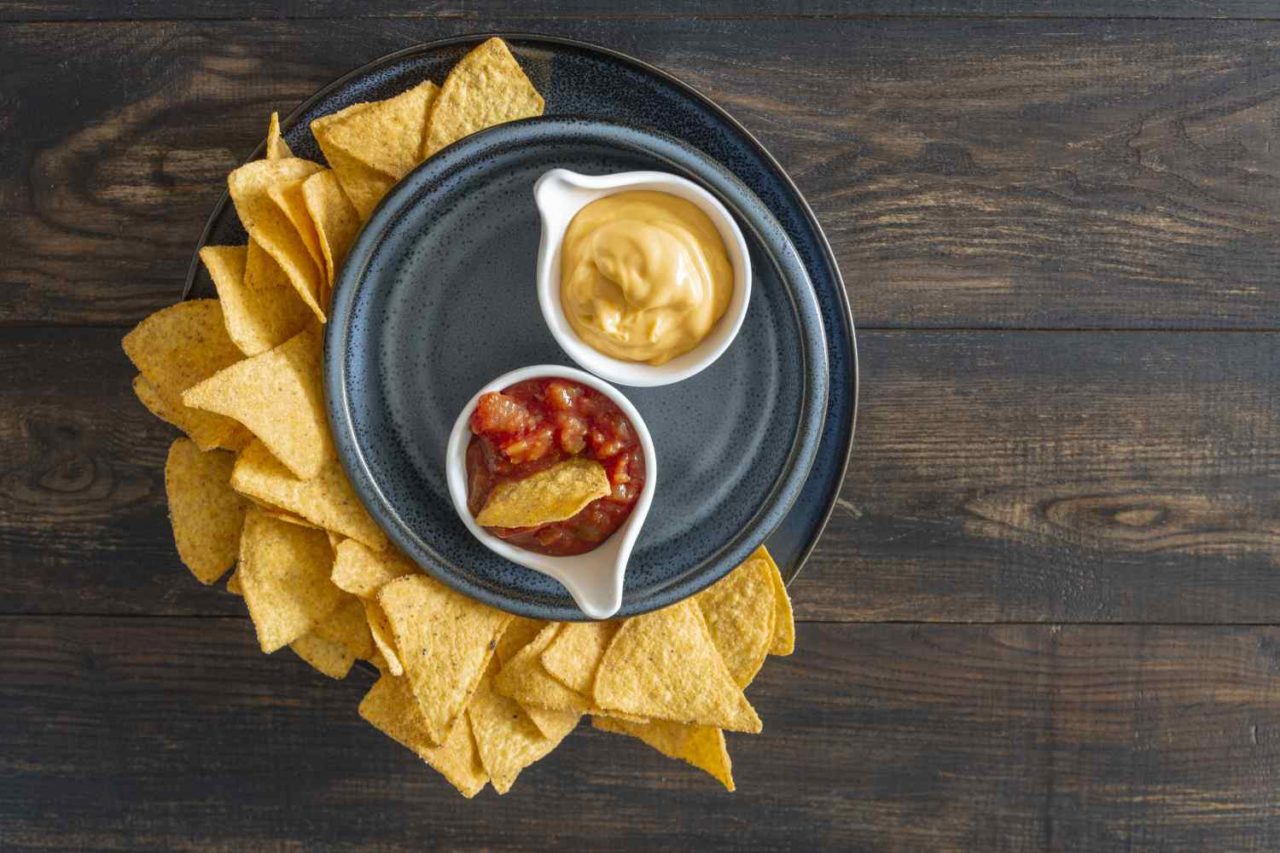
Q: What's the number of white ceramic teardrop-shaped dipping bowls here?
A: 2